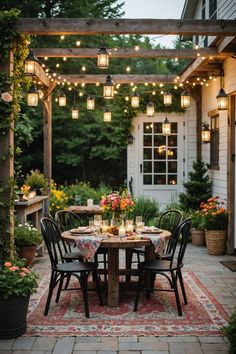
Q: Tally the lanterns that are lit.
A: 15